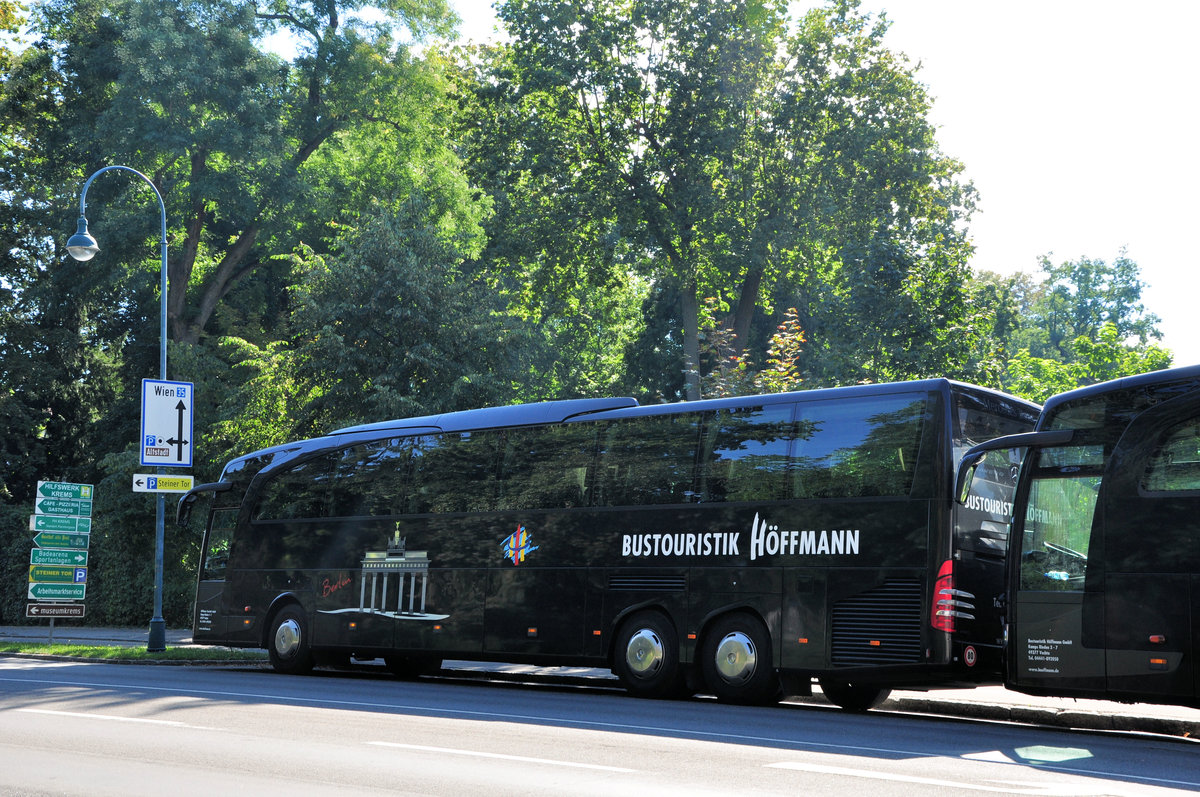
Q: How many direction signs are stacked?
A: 8